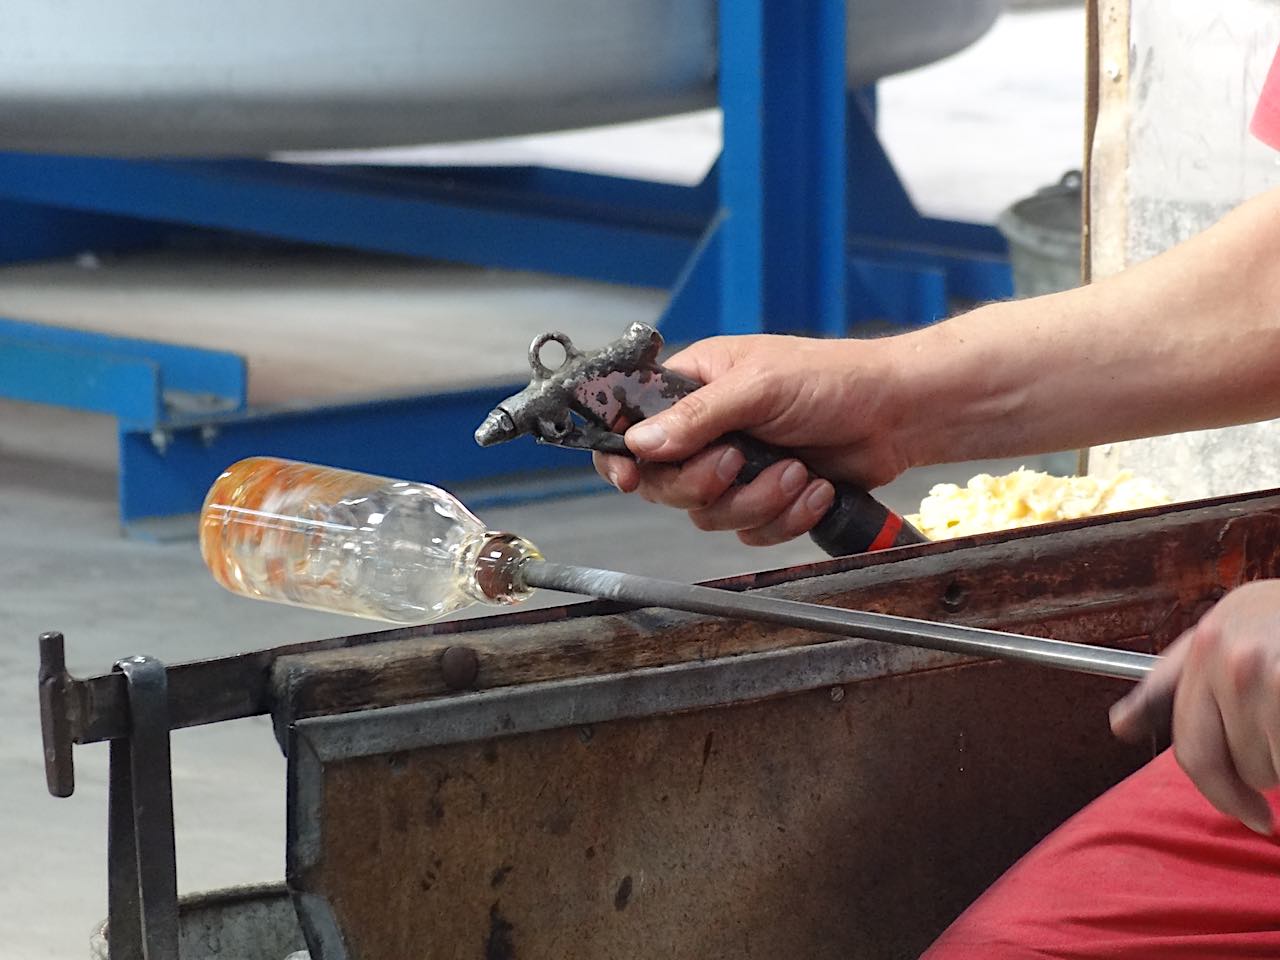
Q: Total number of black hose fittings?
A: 1